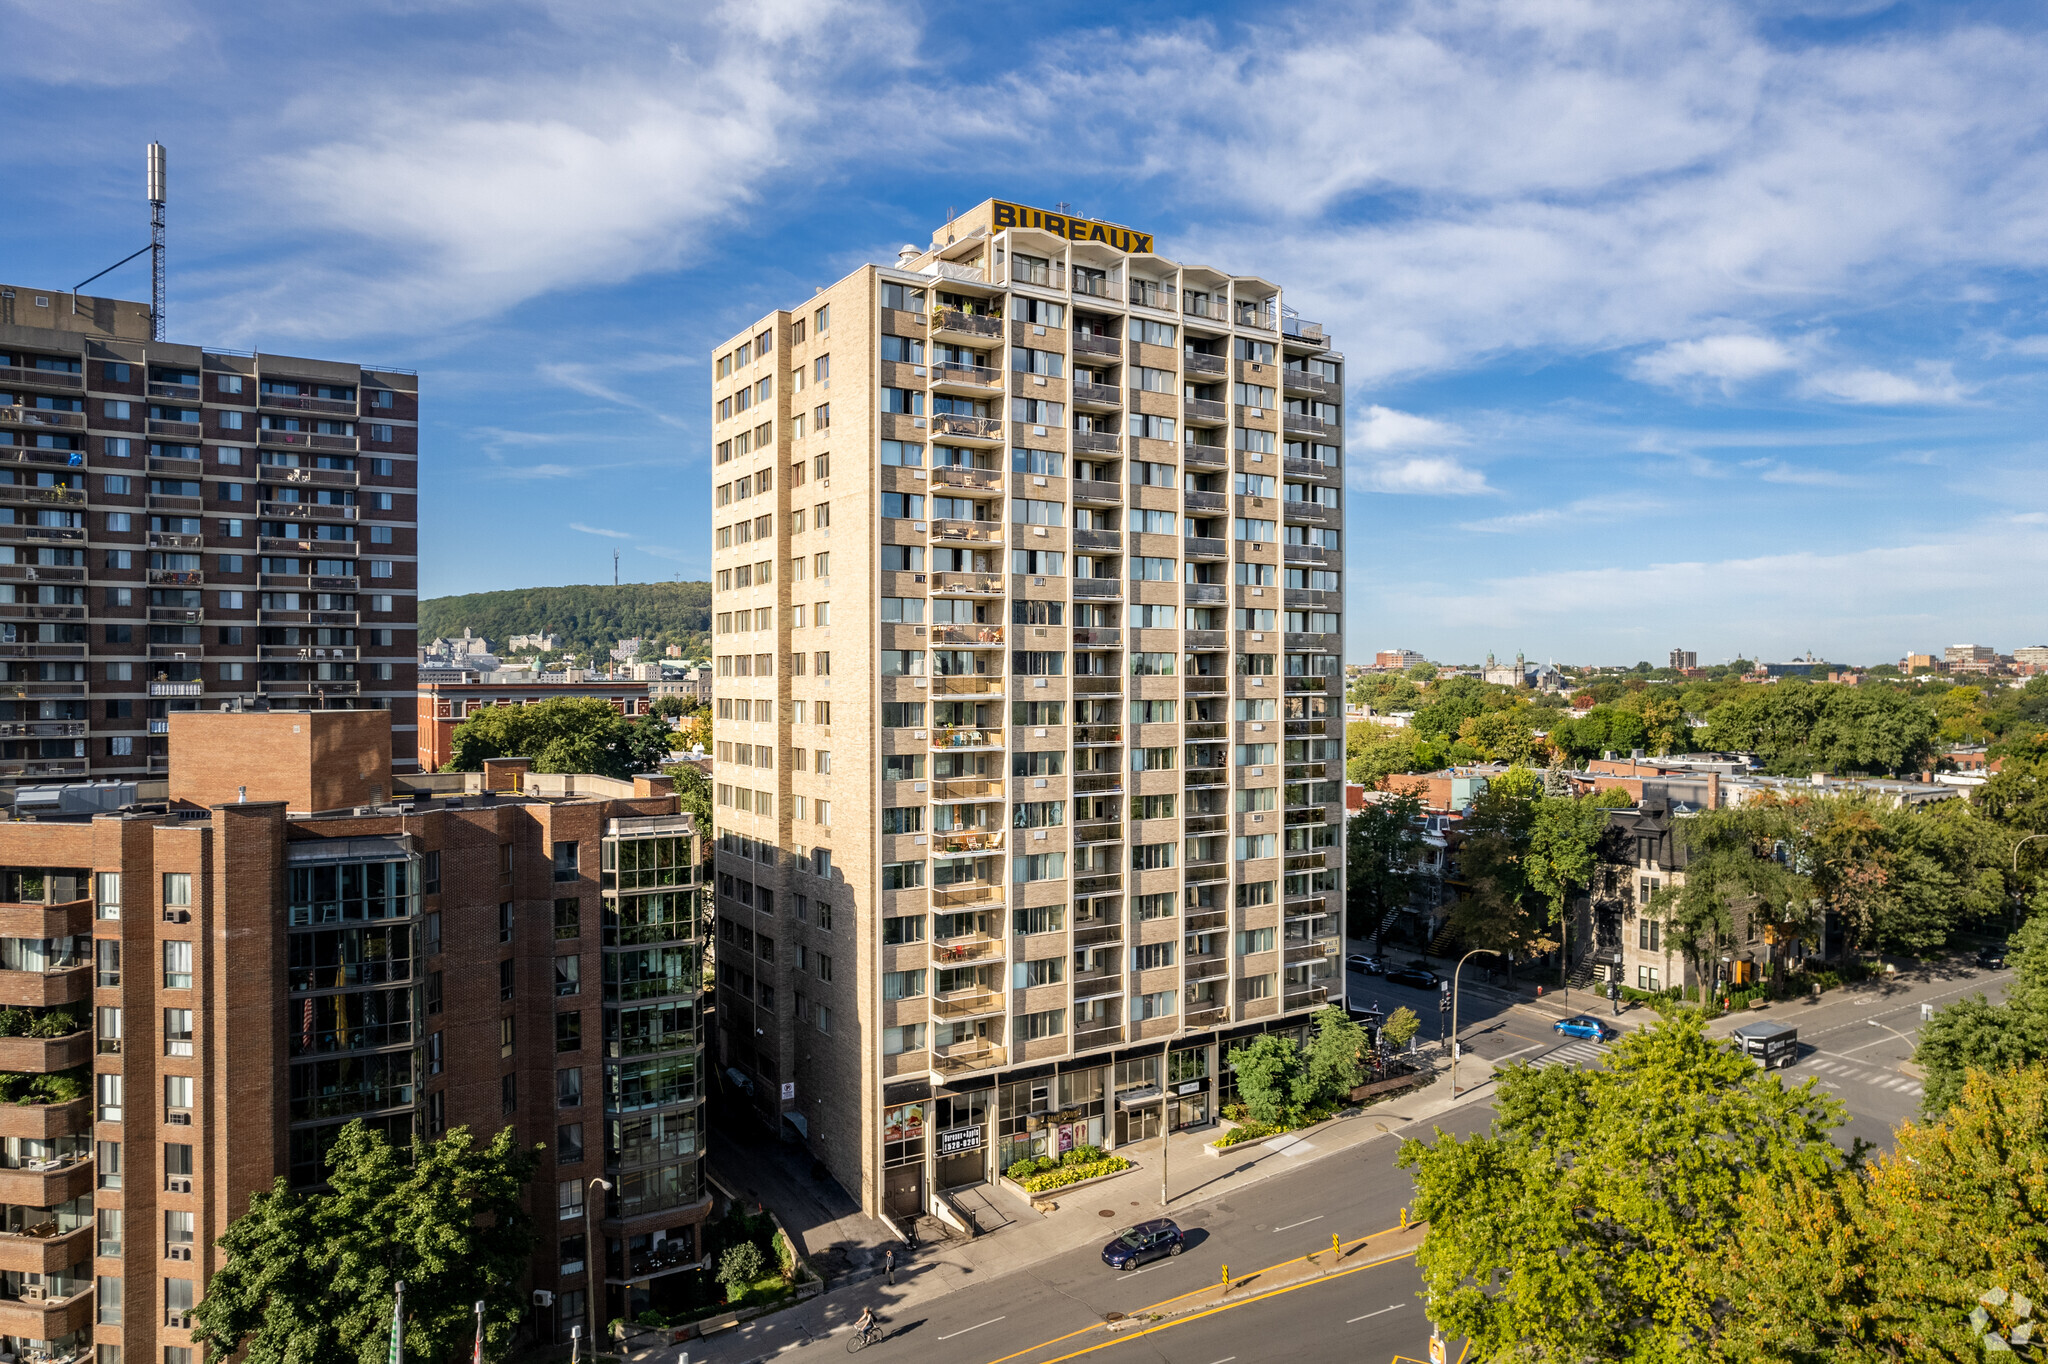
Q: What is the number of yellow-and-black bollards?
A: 3